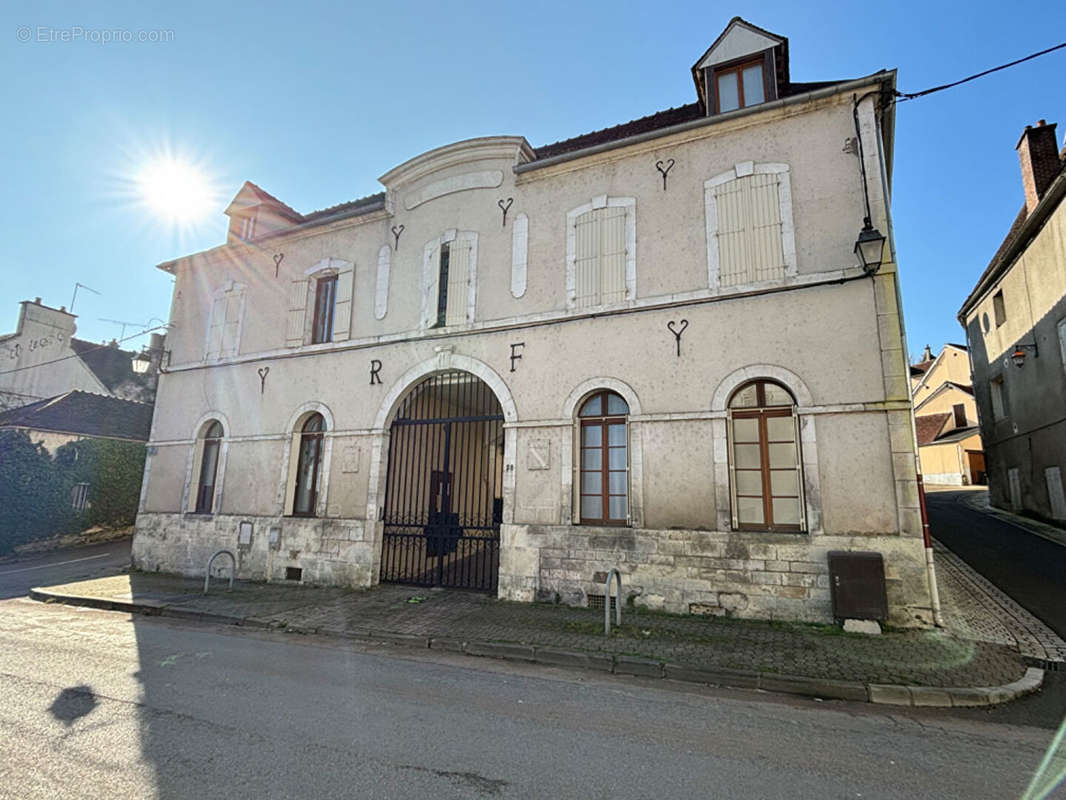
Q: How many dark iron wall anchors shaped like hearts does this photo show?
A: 6